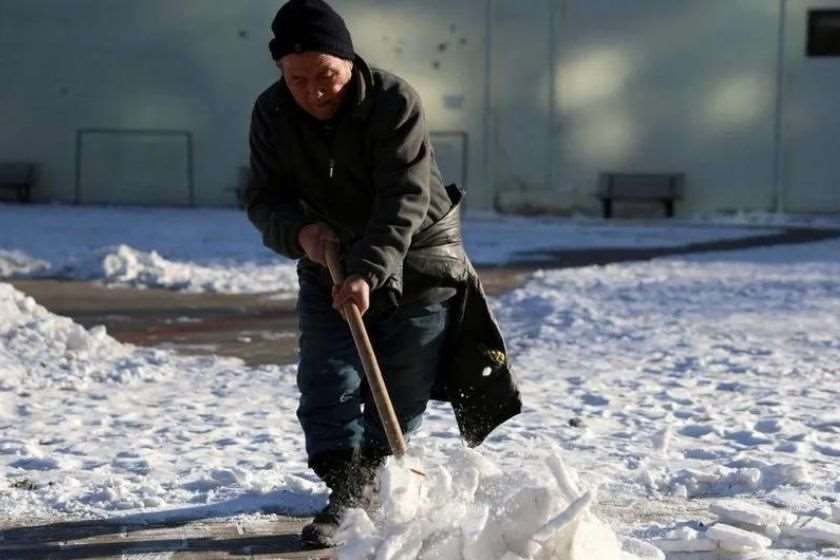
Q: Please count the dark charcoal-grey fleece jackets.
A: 1